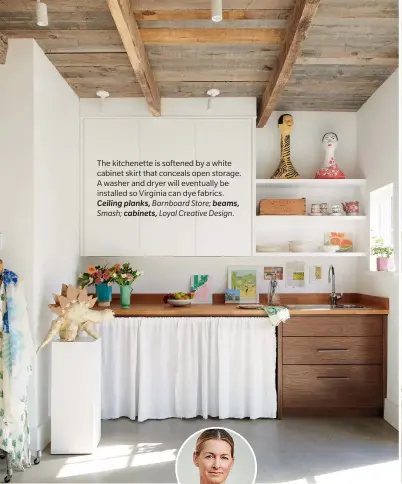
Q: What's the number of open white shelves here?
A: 3